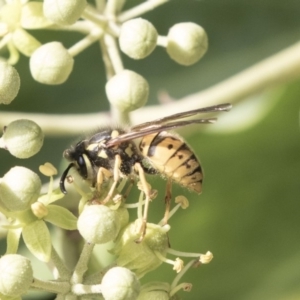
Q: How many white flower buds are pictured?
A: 11